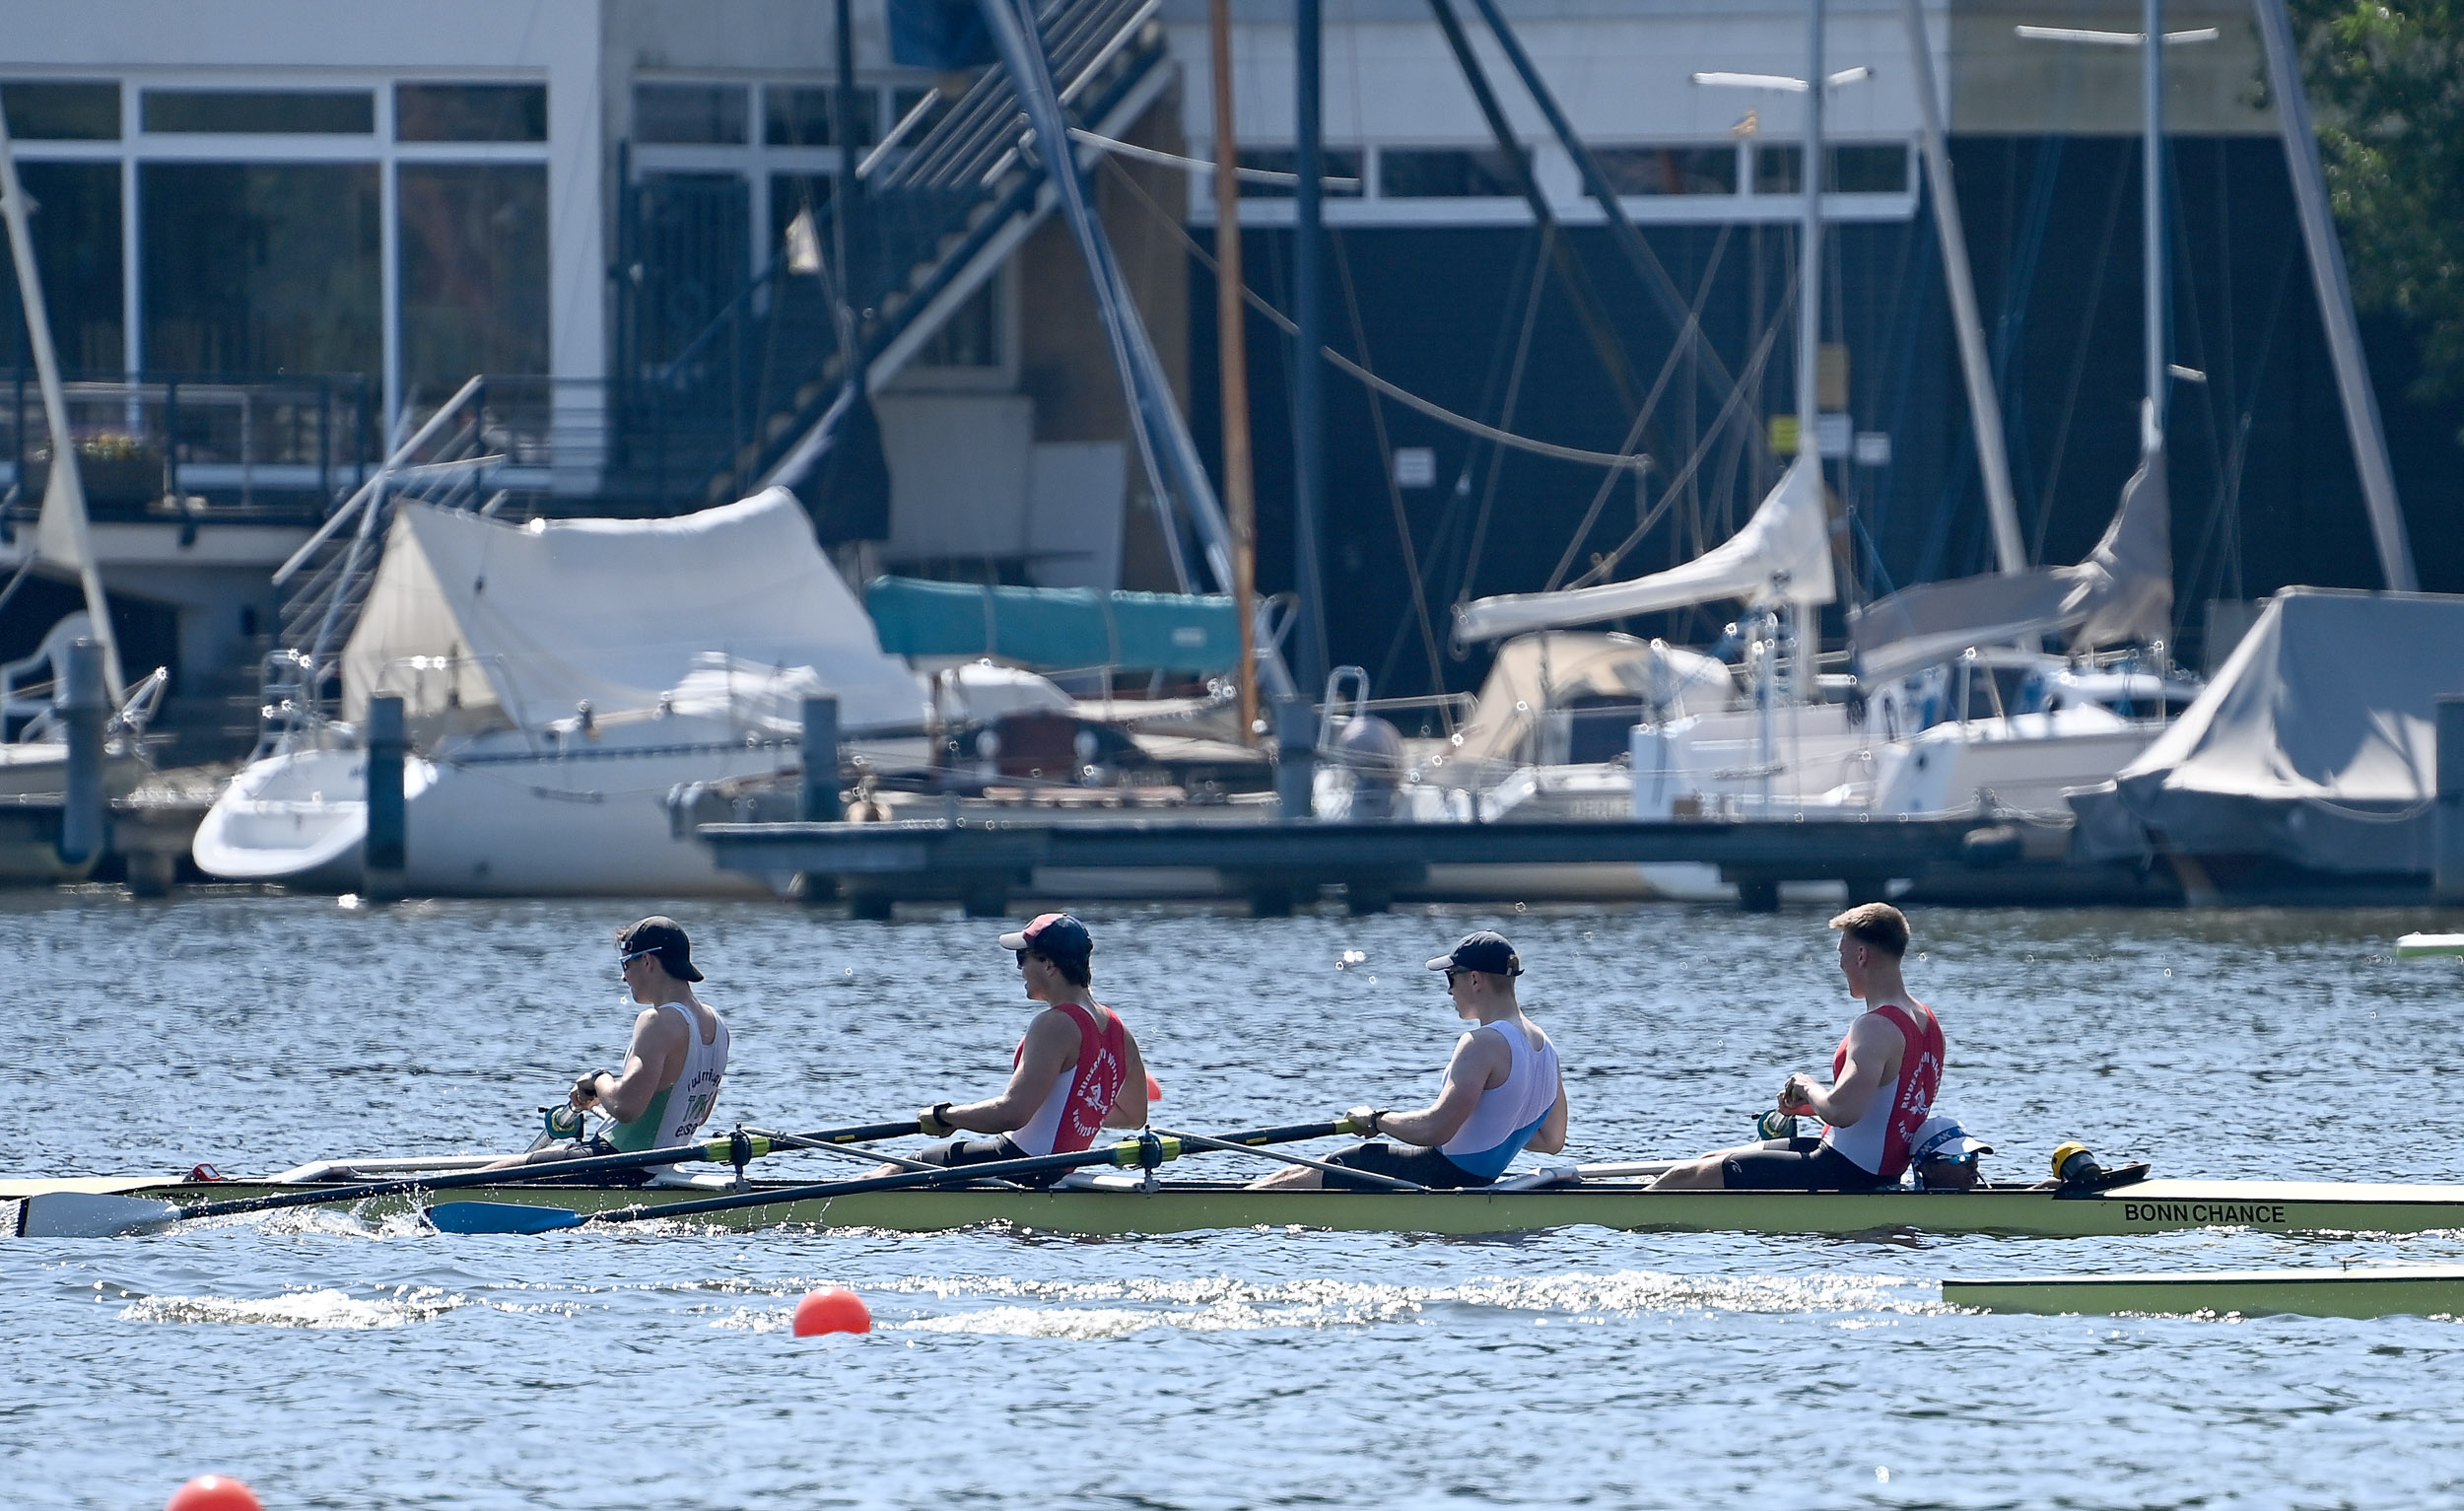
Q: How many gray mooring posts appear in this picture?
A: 5